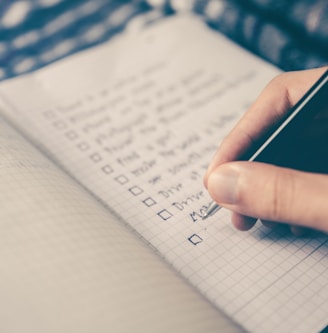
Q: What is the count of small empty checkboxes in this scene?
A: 11